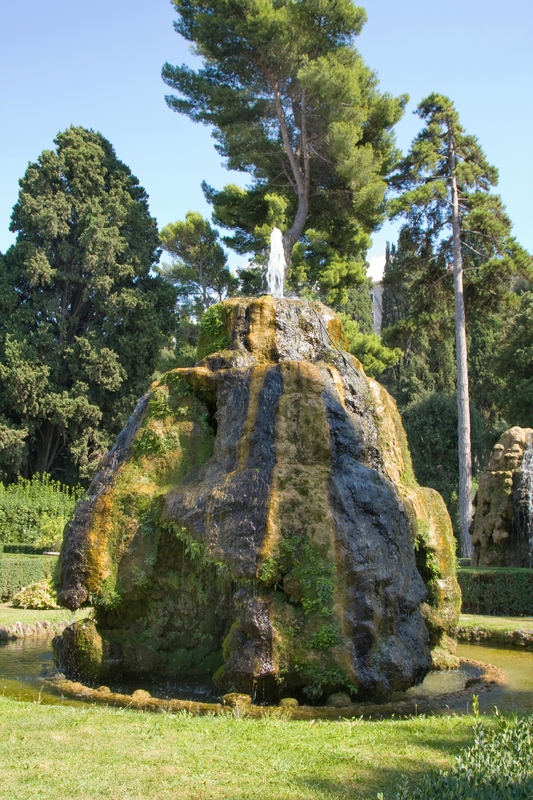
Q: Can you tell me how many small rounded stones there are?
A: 5